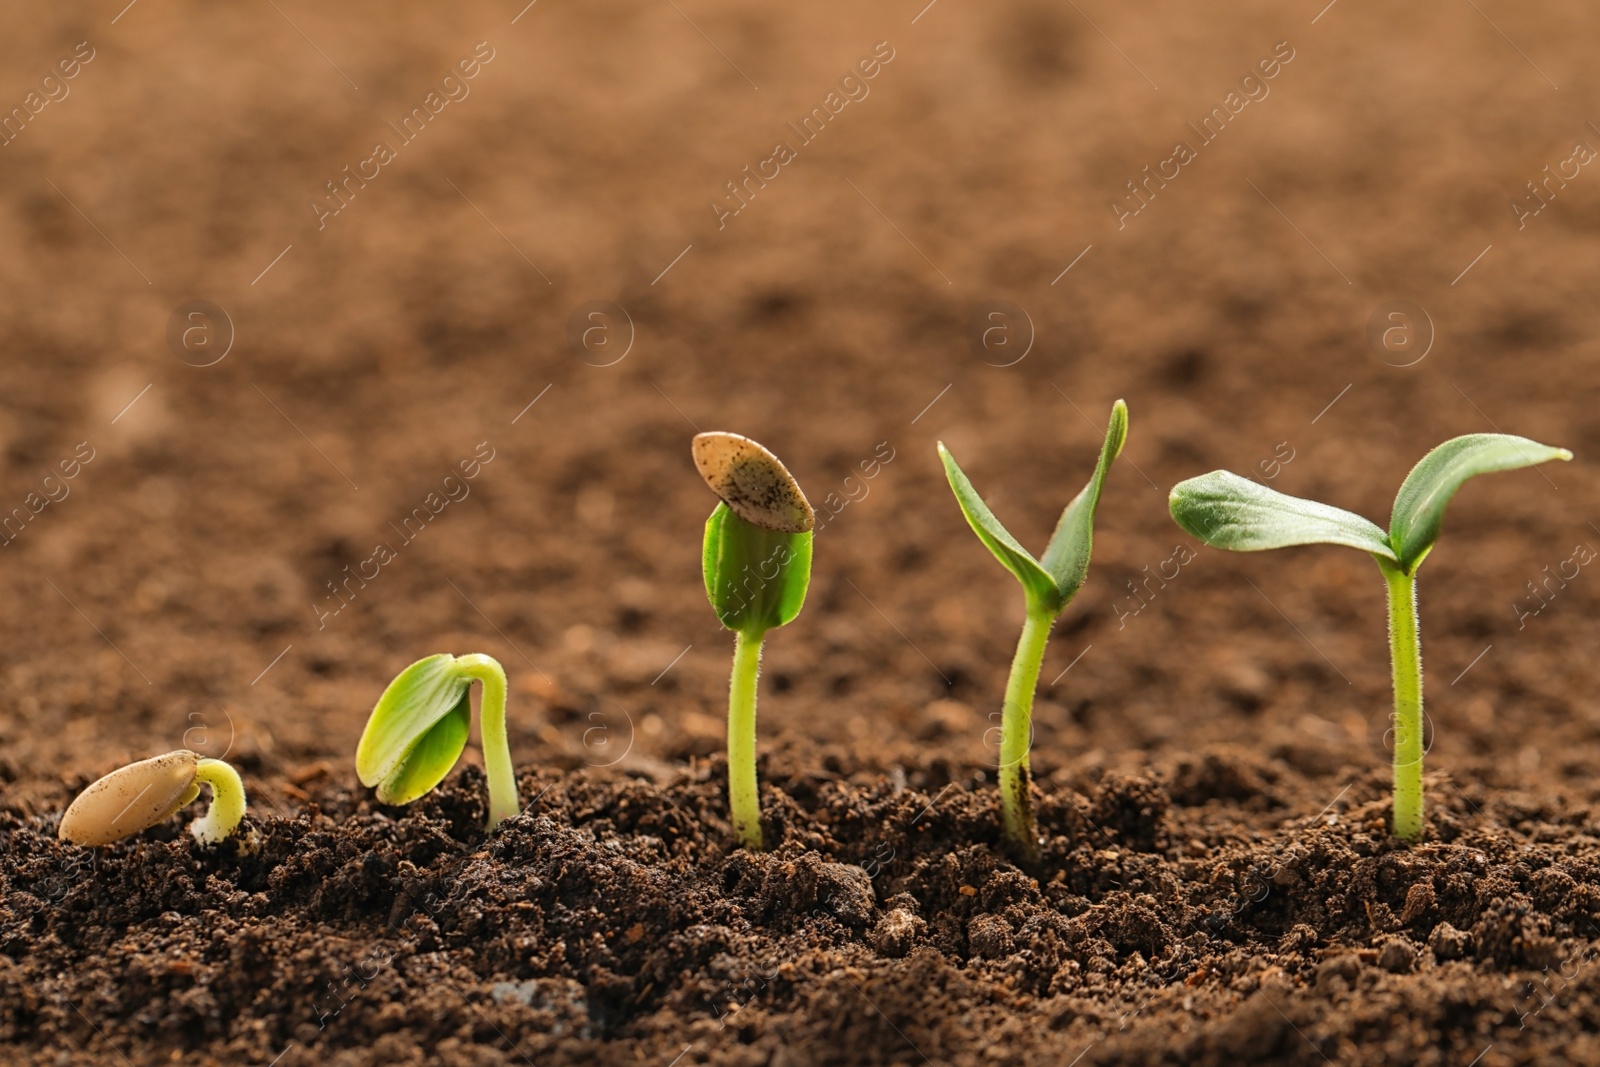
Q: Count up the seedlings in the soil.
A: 5